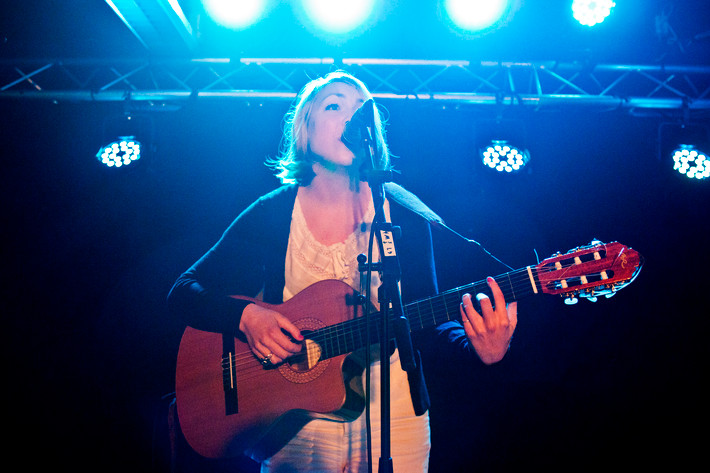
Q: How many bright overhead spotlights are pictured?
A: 7